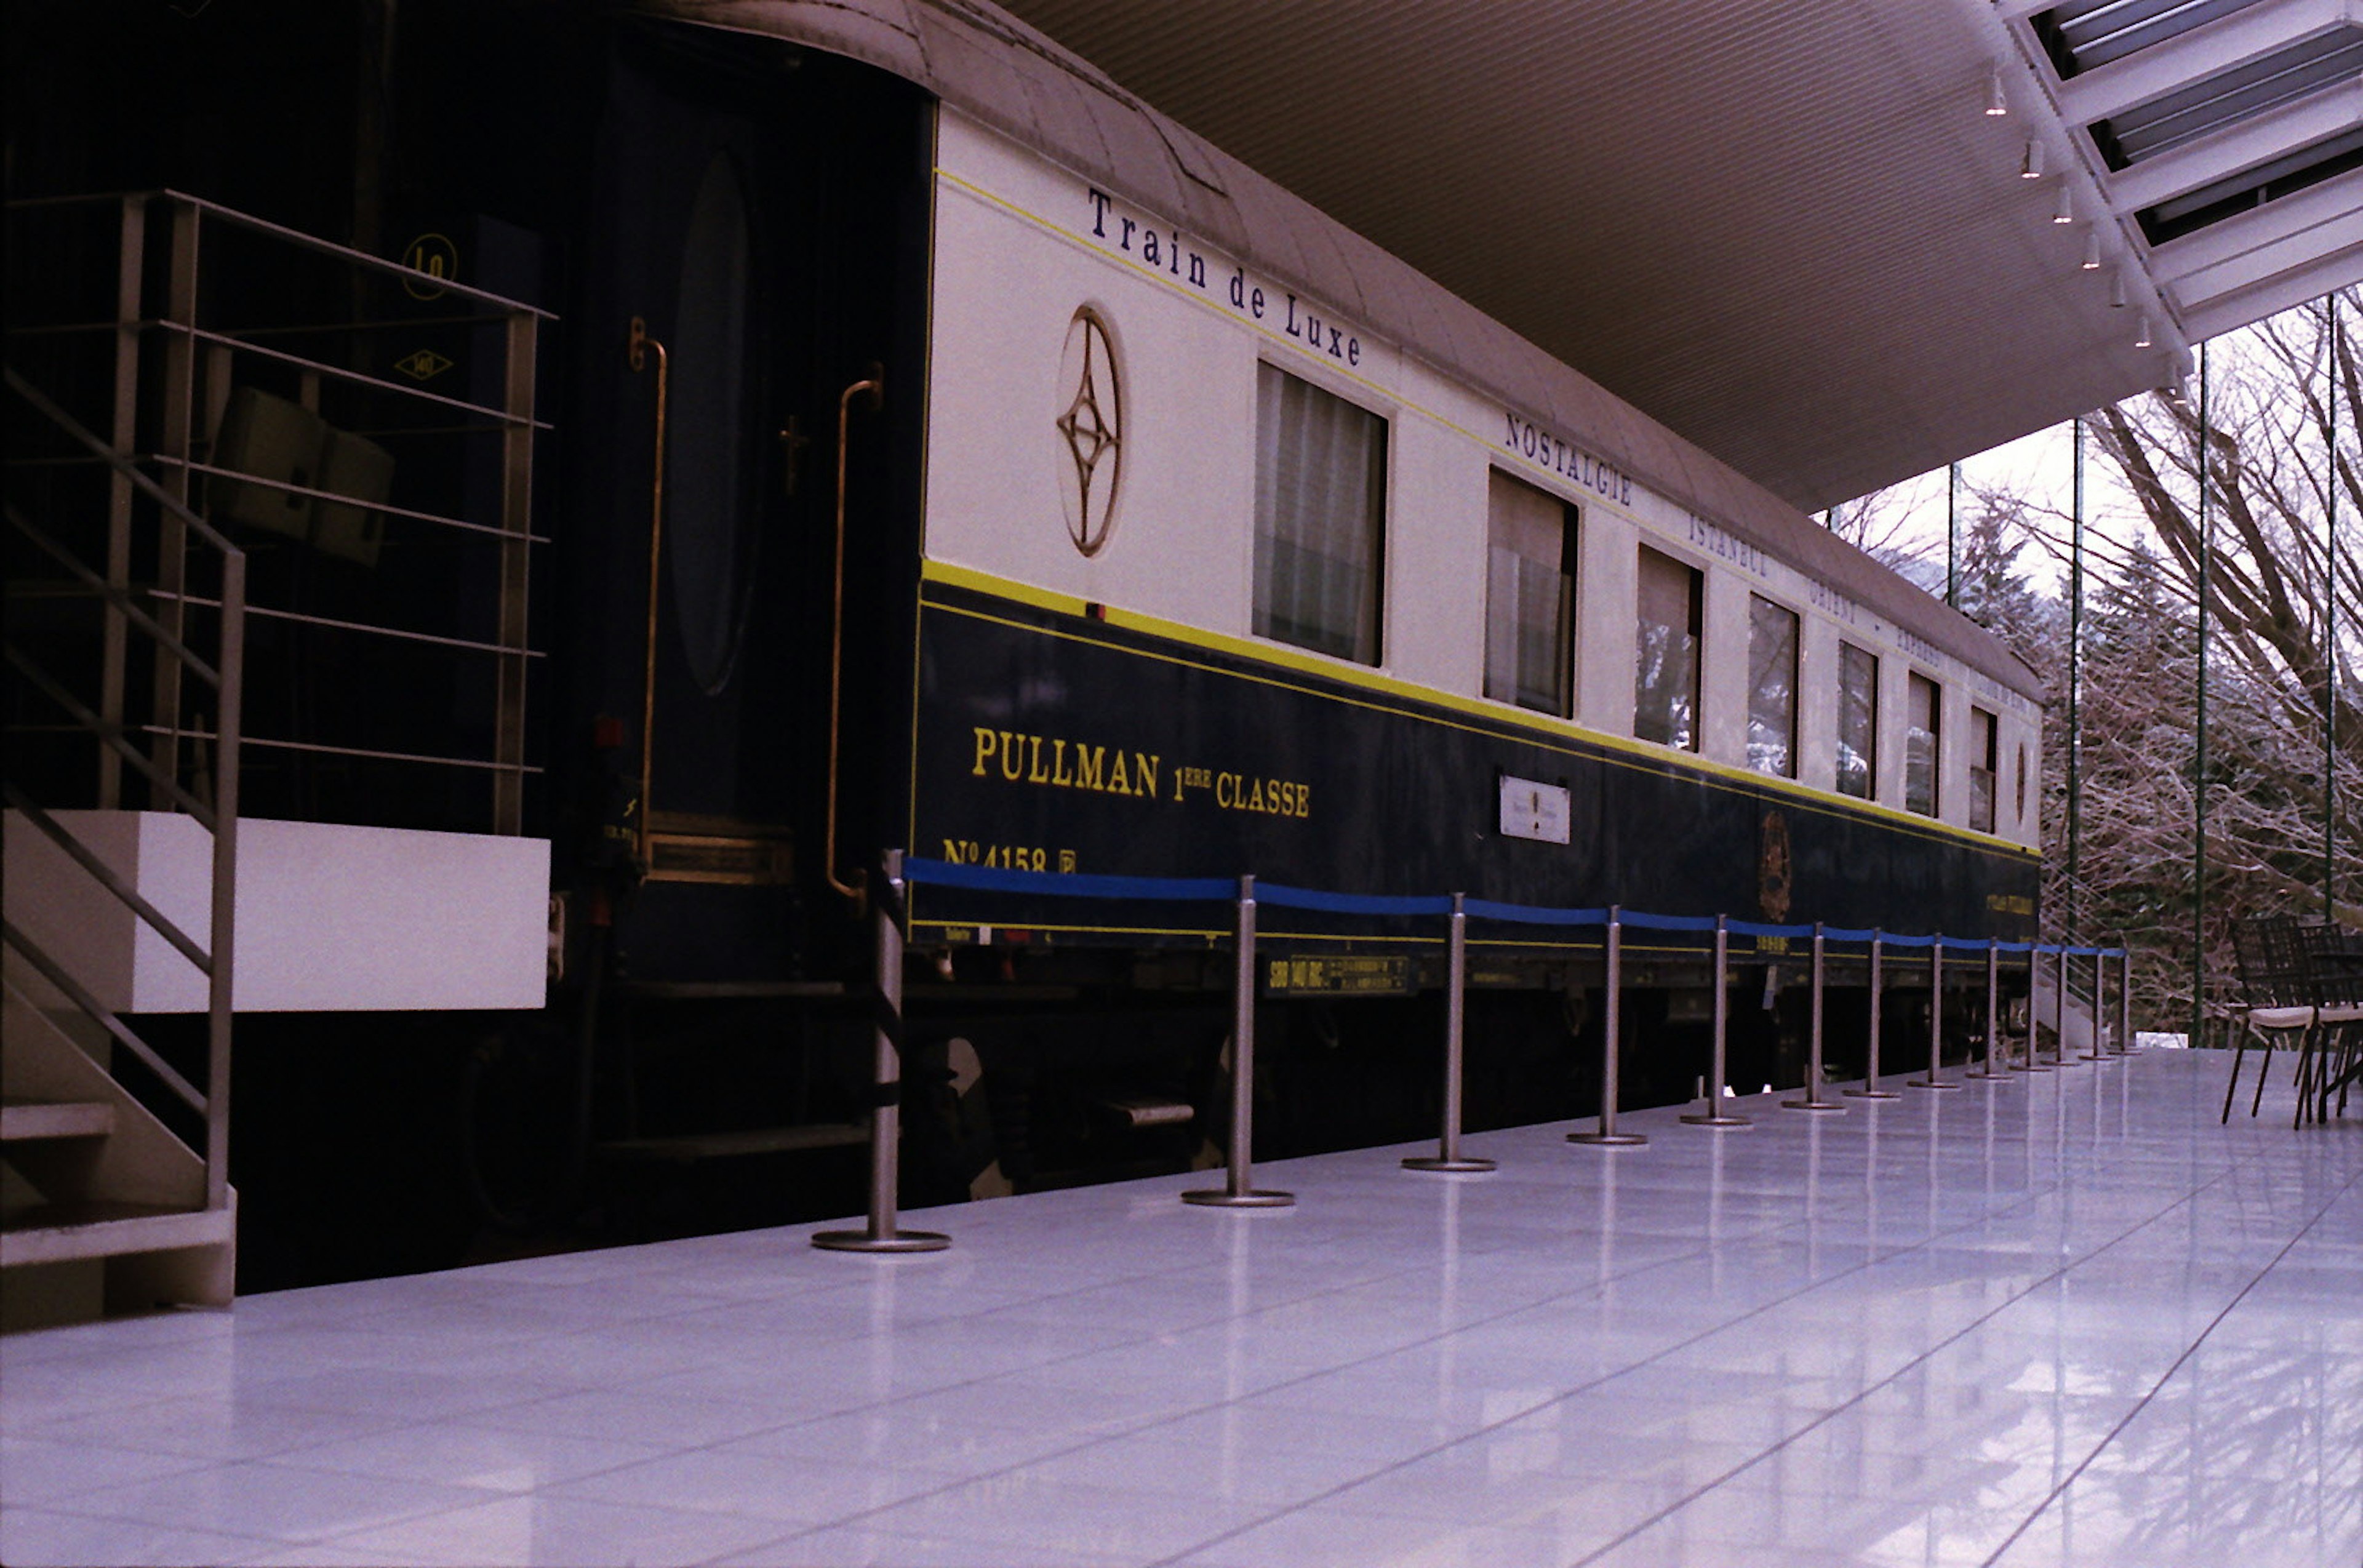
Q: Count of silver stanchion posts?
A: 13